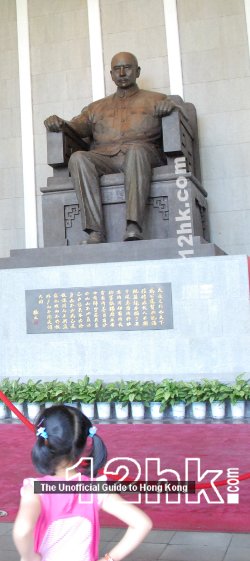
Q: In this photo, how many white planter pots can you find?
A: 14